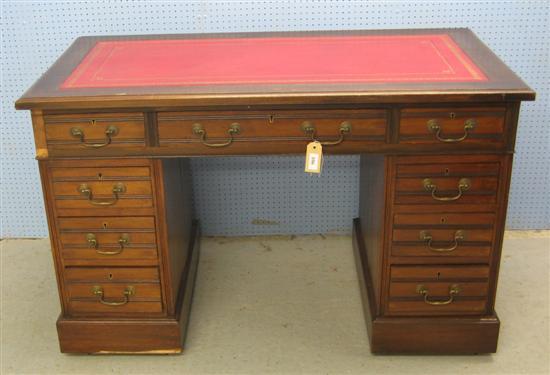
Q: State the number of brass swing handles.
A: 10